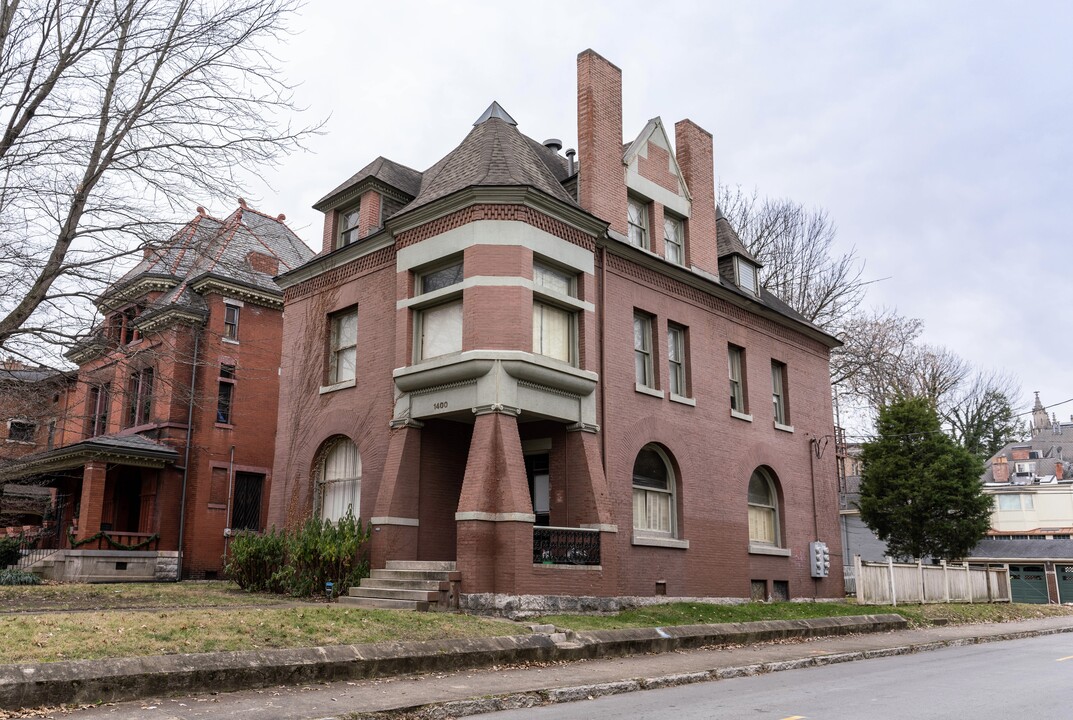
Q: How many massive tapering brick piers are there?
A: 3